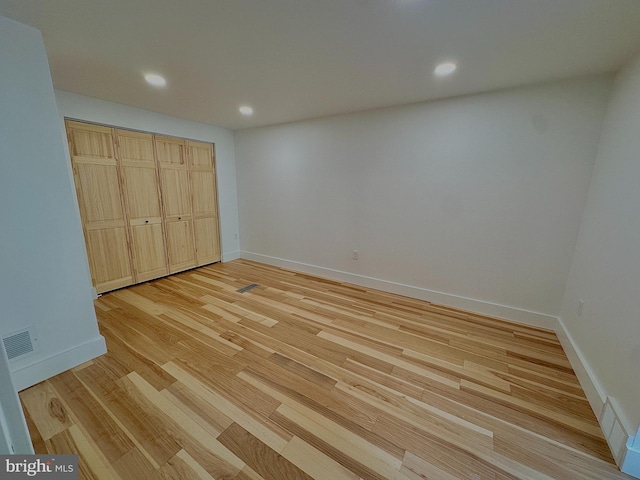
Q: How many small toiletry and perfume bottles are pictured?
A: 0